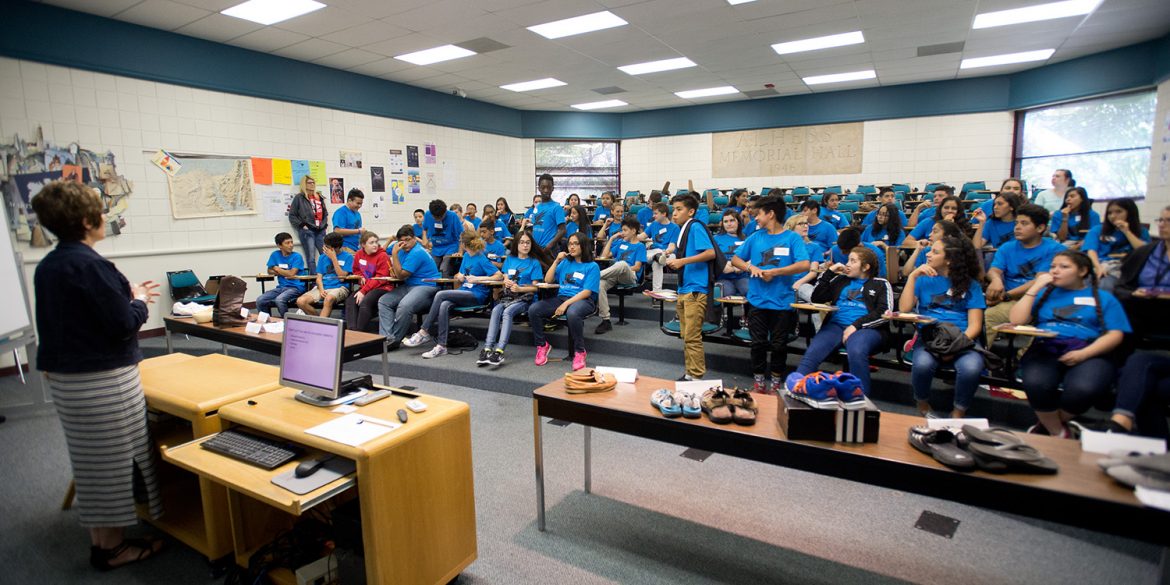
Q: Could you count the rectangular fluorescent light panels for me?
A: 12